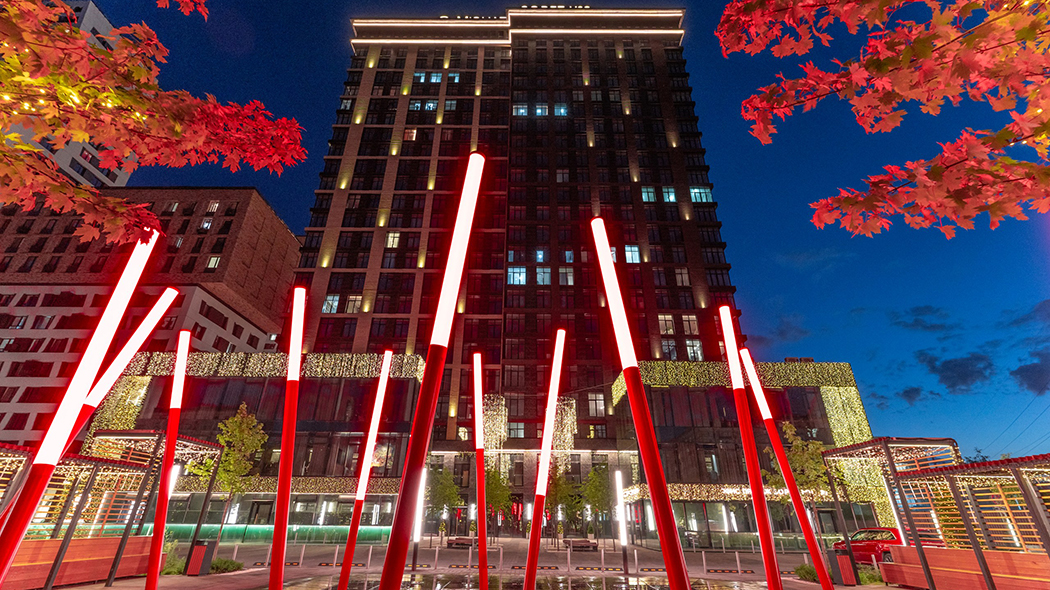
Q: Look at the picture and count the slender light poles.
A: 11